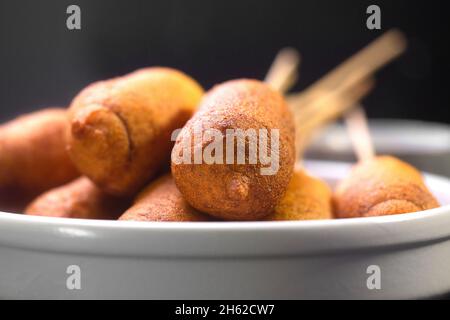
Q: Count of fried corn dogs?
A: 7